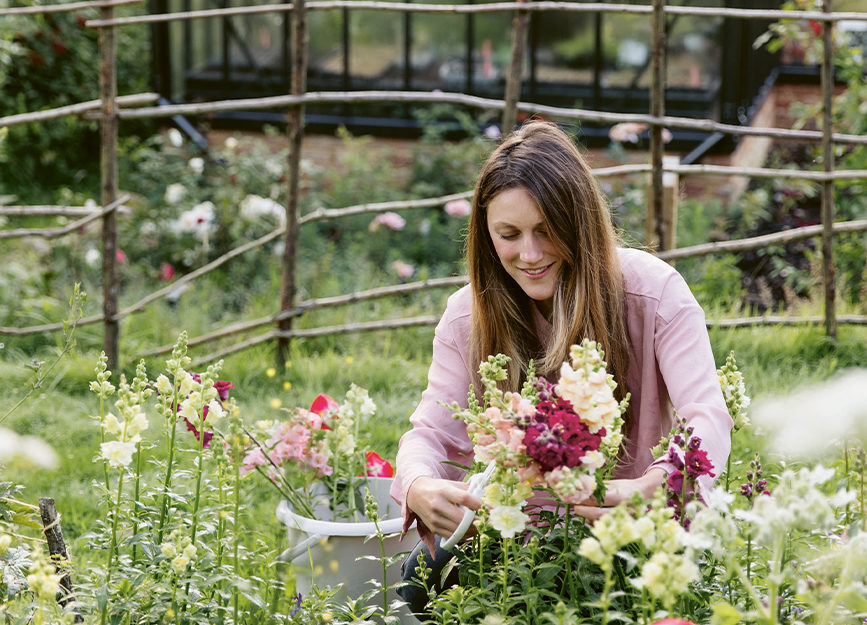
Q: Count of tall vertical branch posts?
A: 5